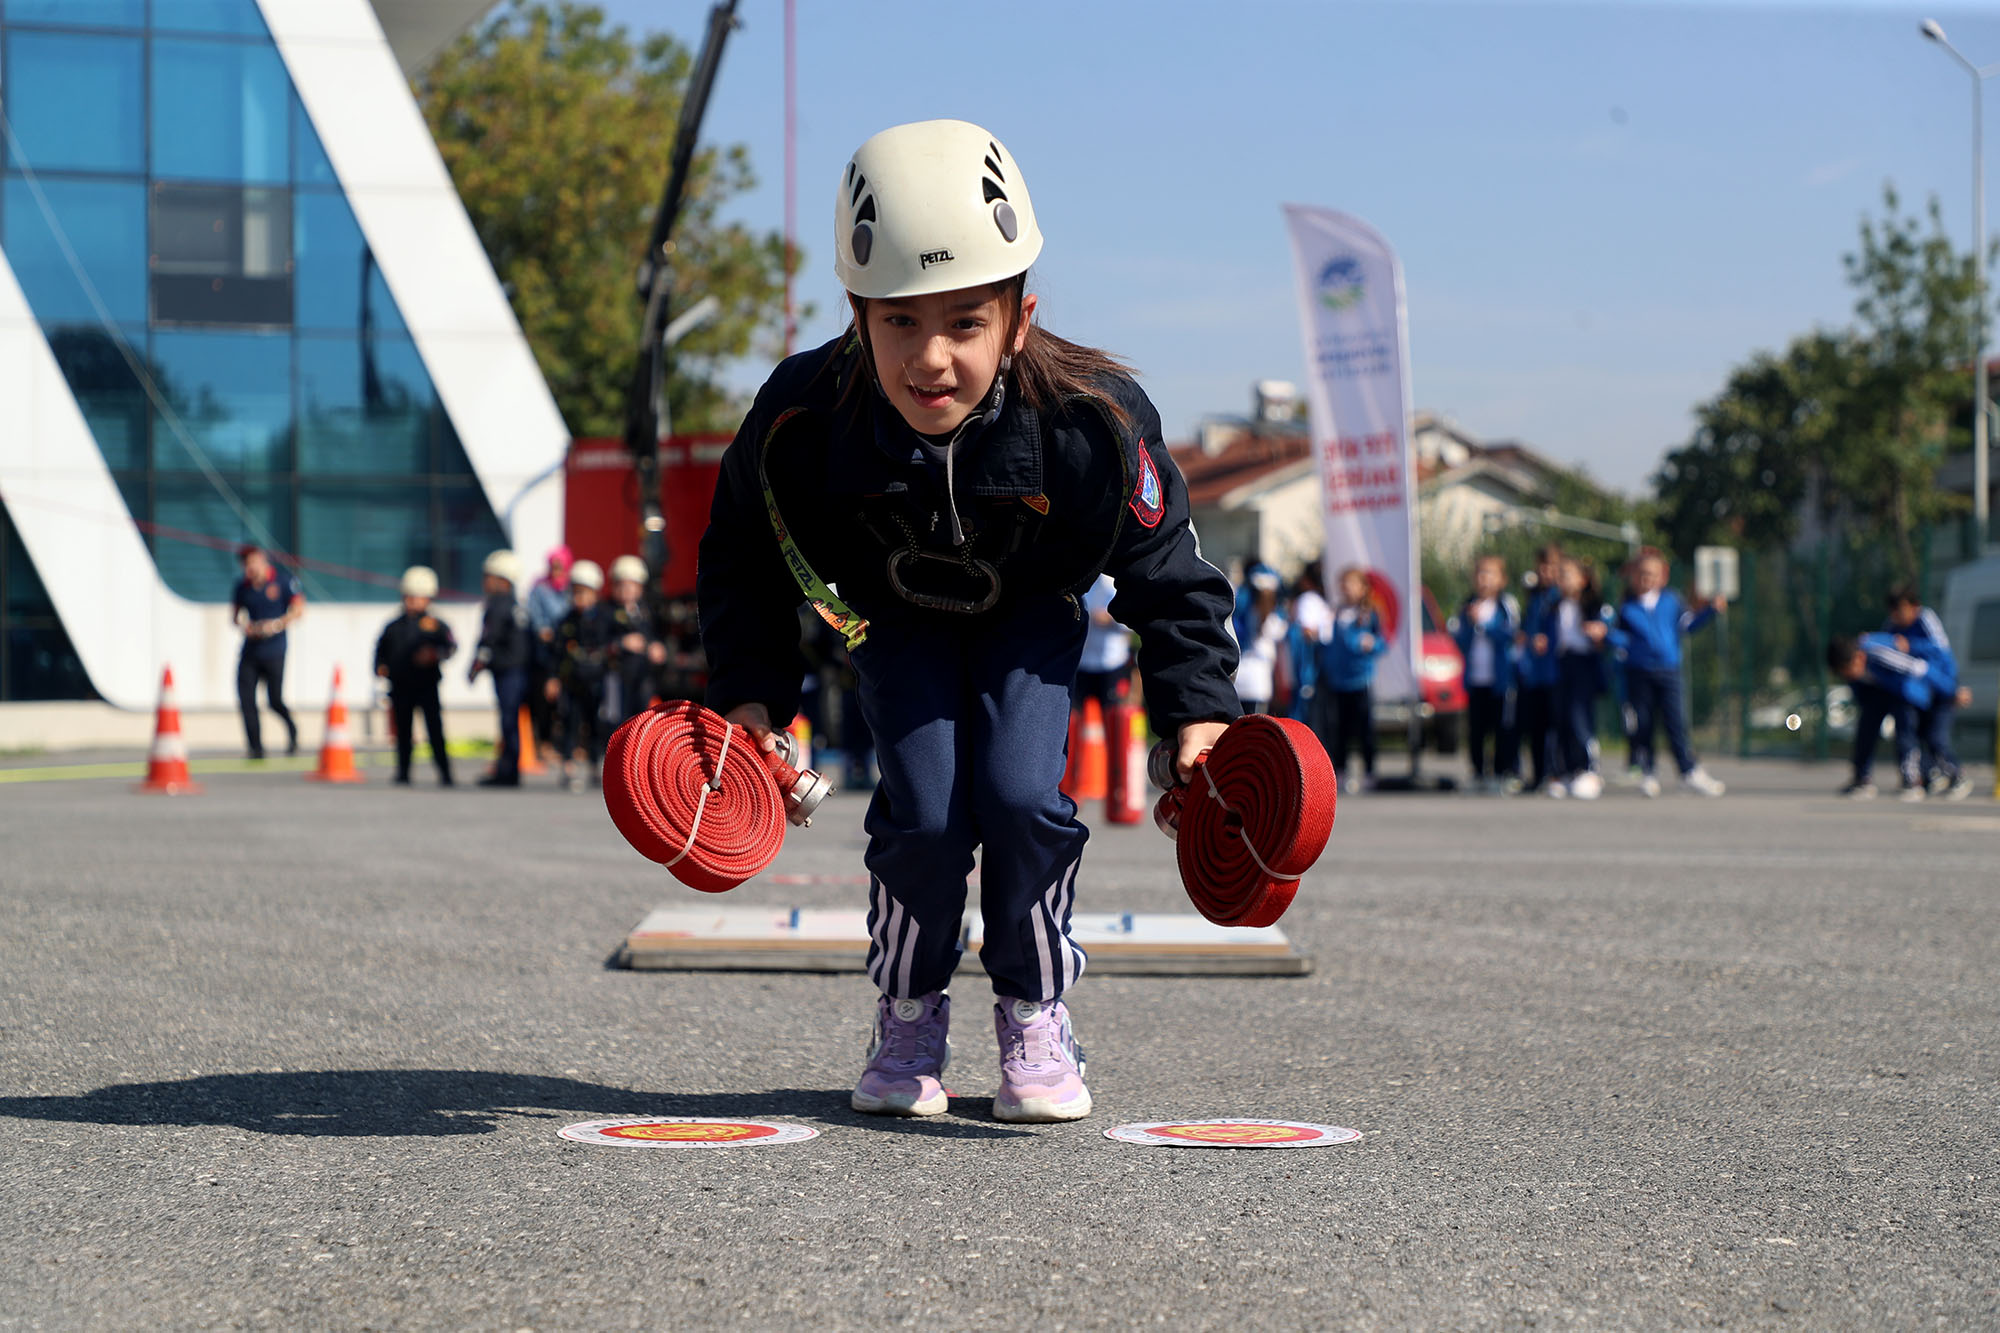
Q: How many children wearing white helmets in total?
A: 5